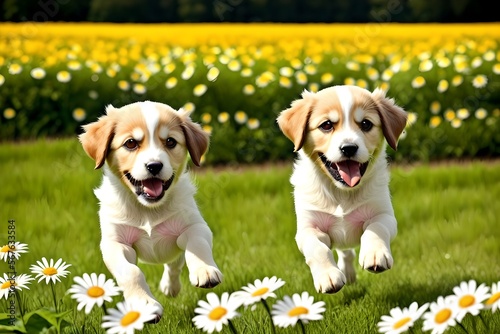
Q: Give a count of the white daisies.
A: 12